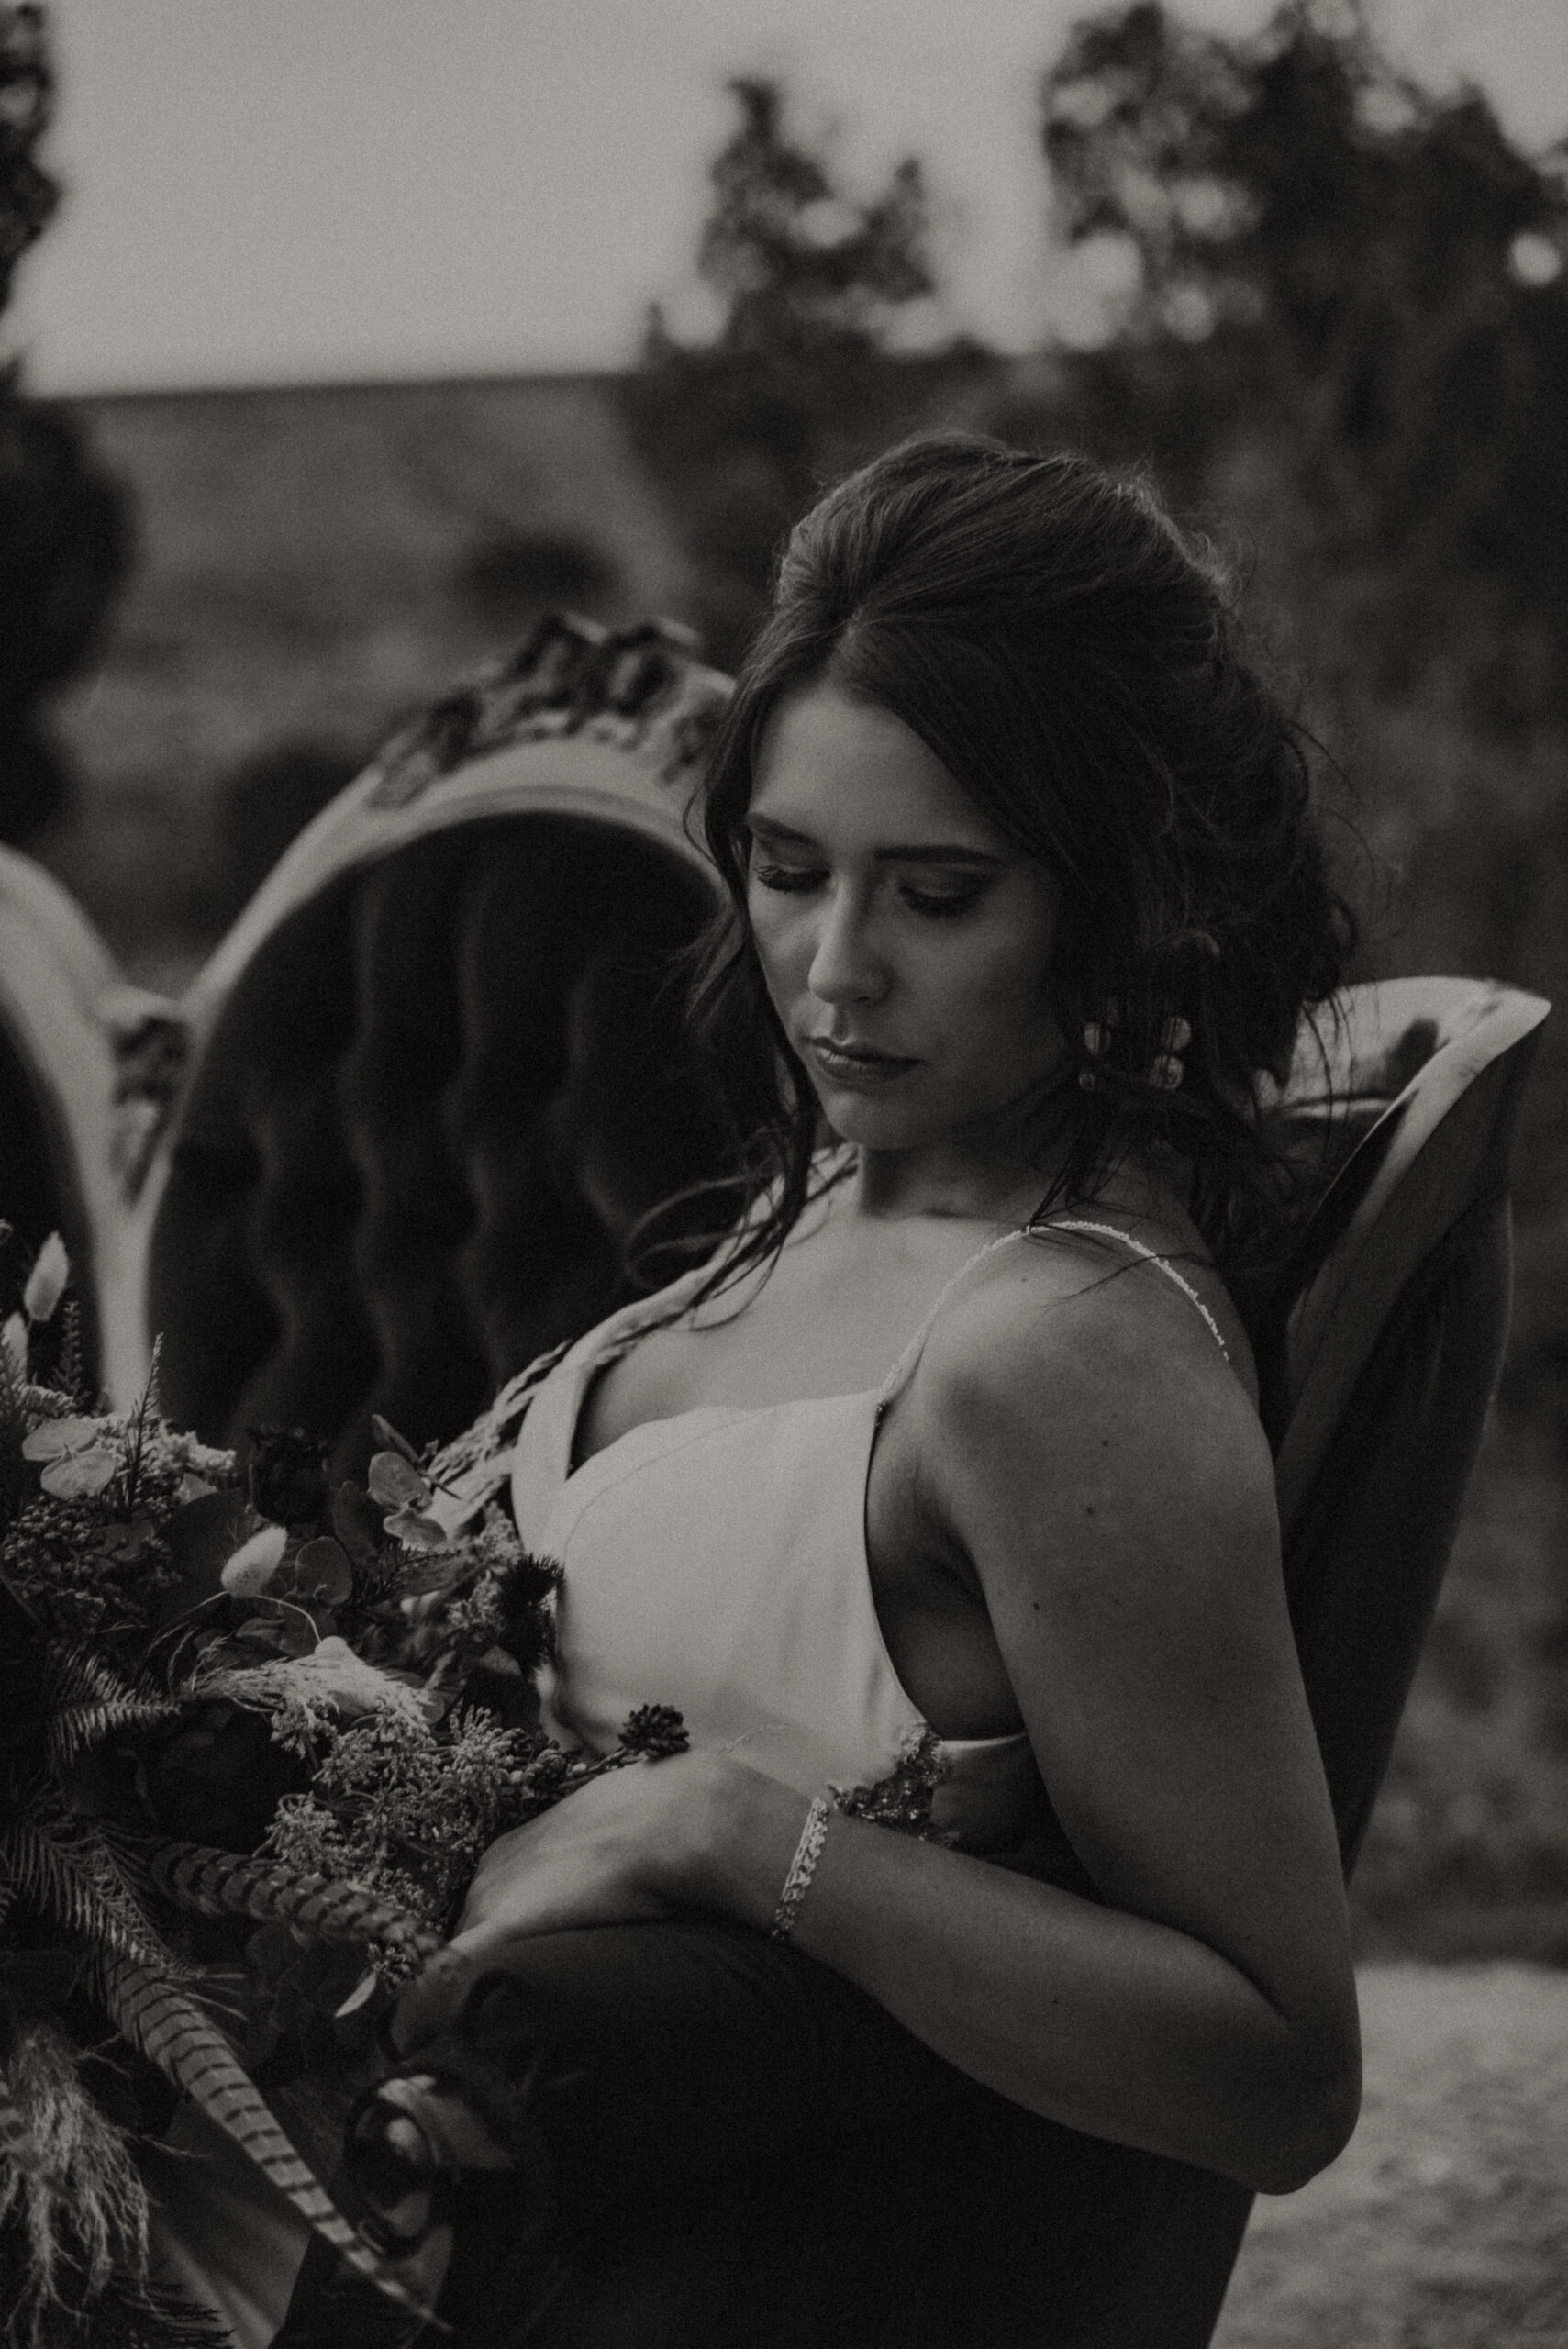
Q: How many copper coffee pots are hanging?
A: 0